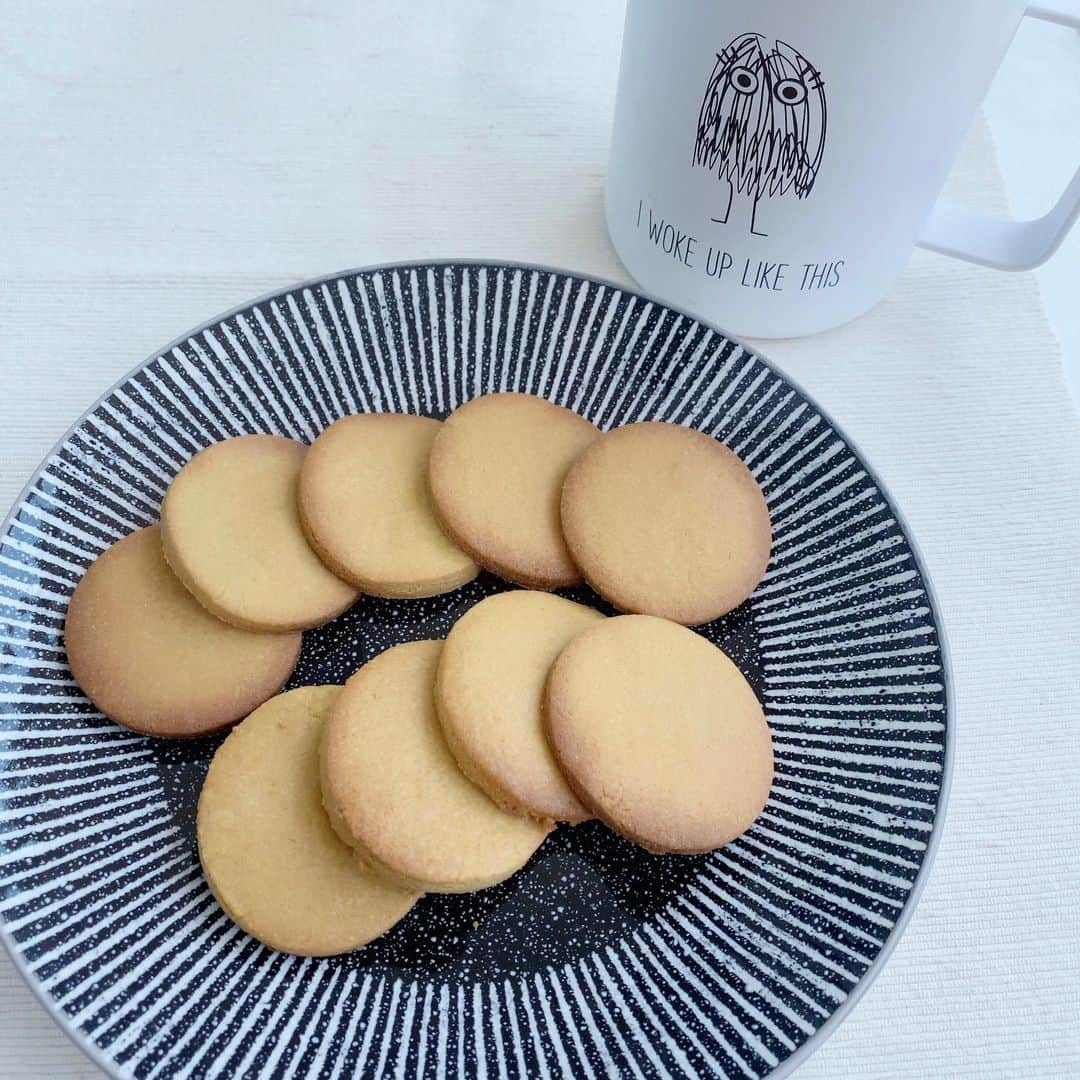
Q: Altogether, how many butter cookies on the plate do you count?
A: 9